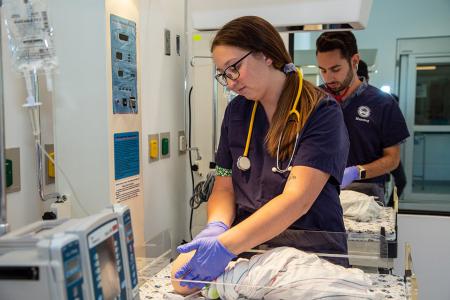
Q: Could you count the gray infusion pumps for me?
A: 1